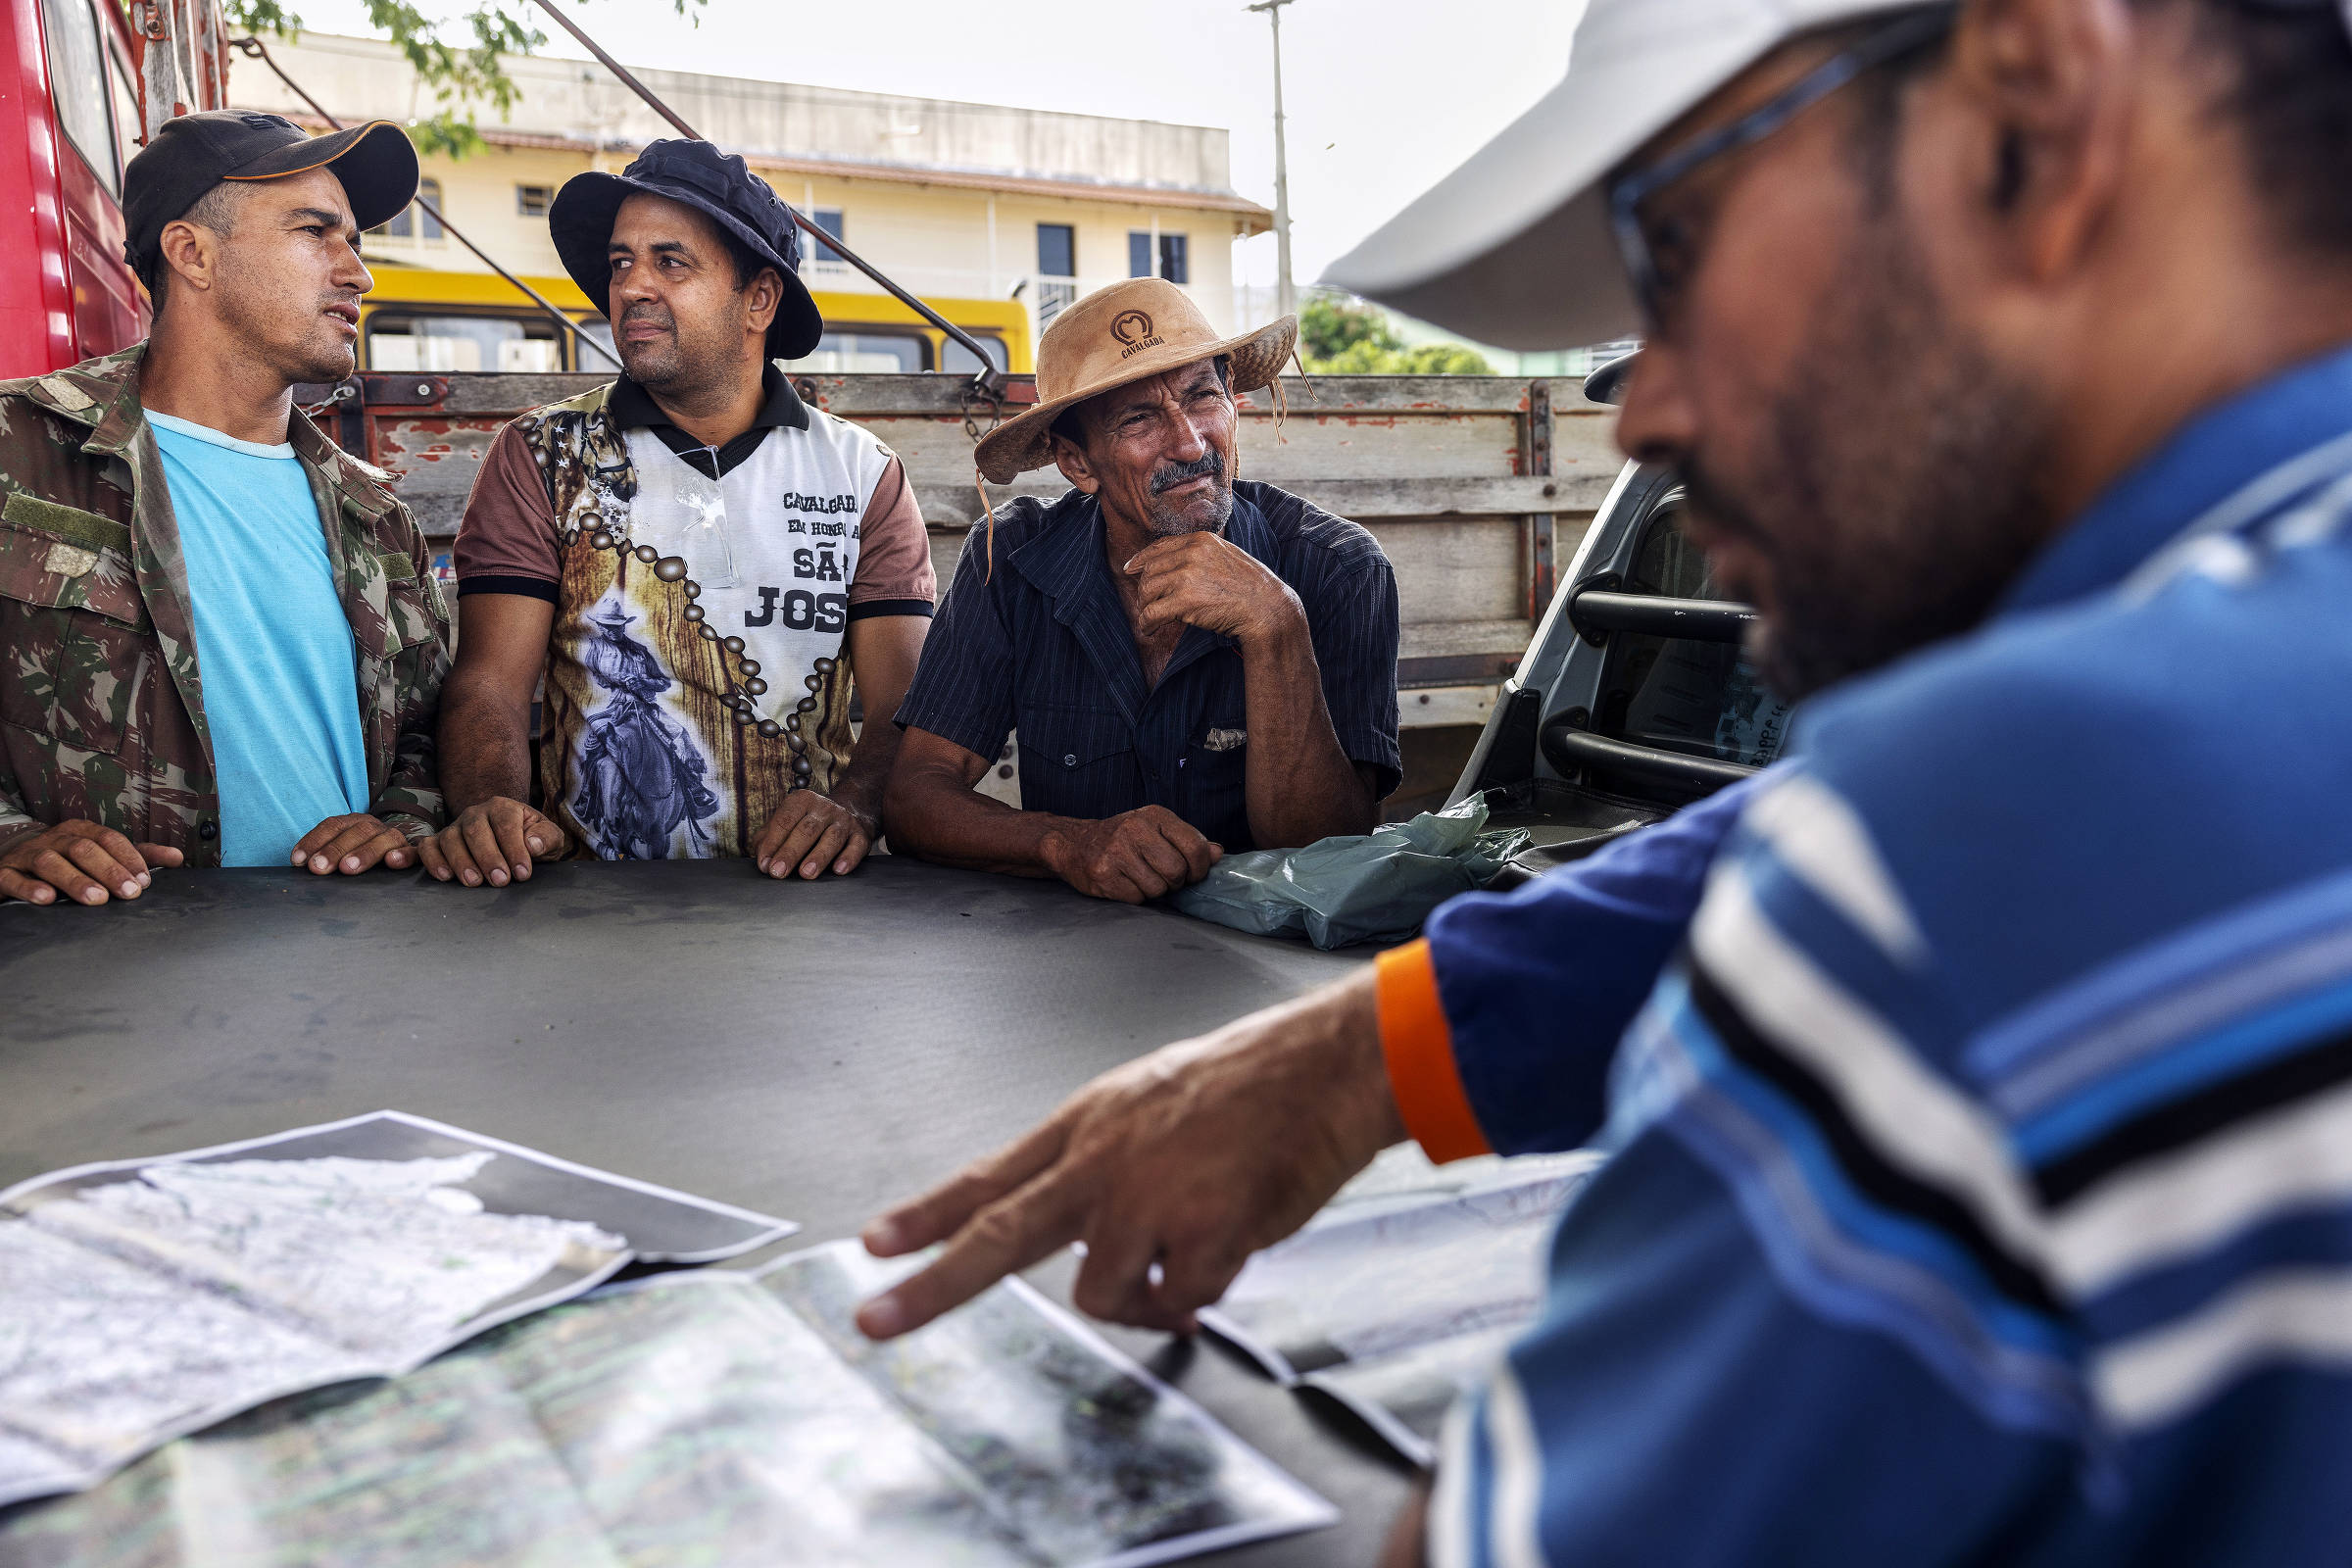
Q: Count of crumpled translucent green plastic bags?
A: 1